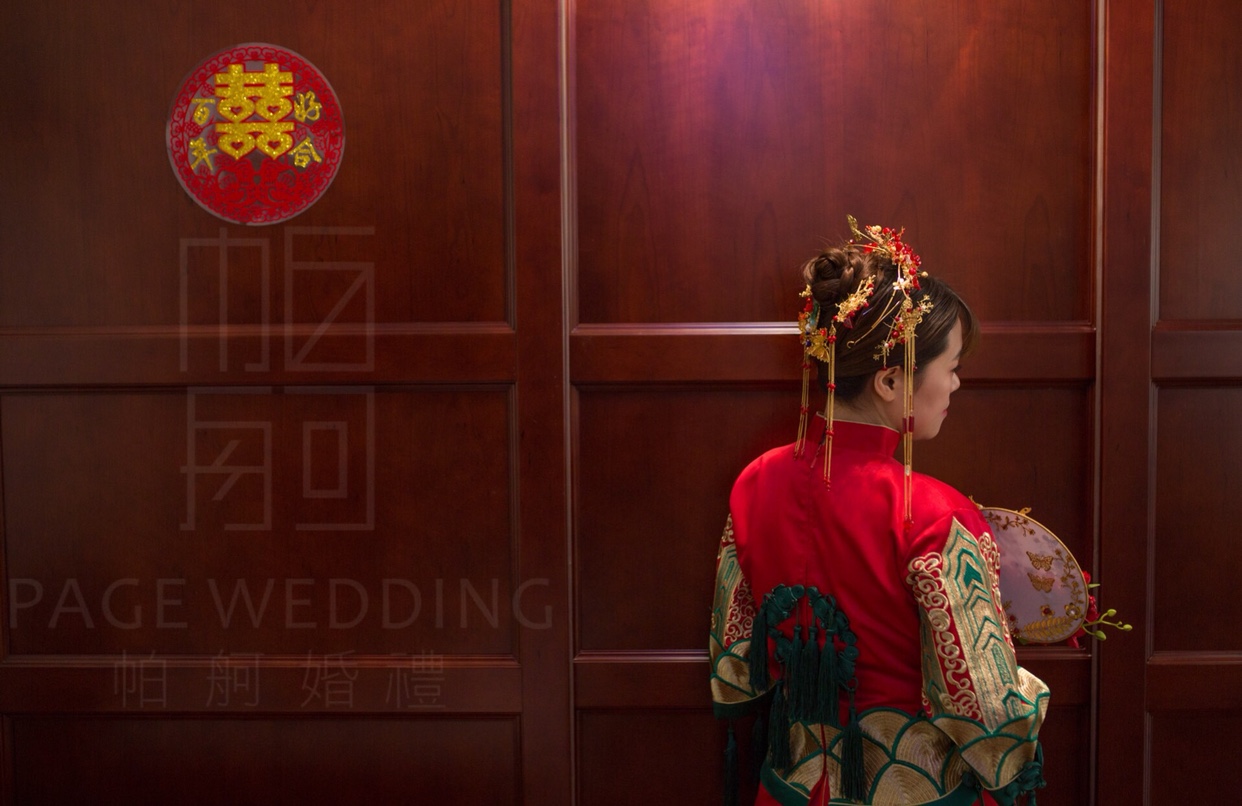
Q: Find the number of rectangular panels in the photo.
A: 9